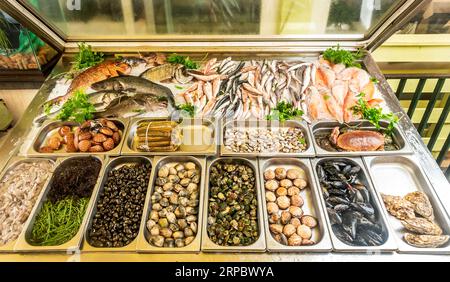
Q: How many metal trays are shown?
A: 12